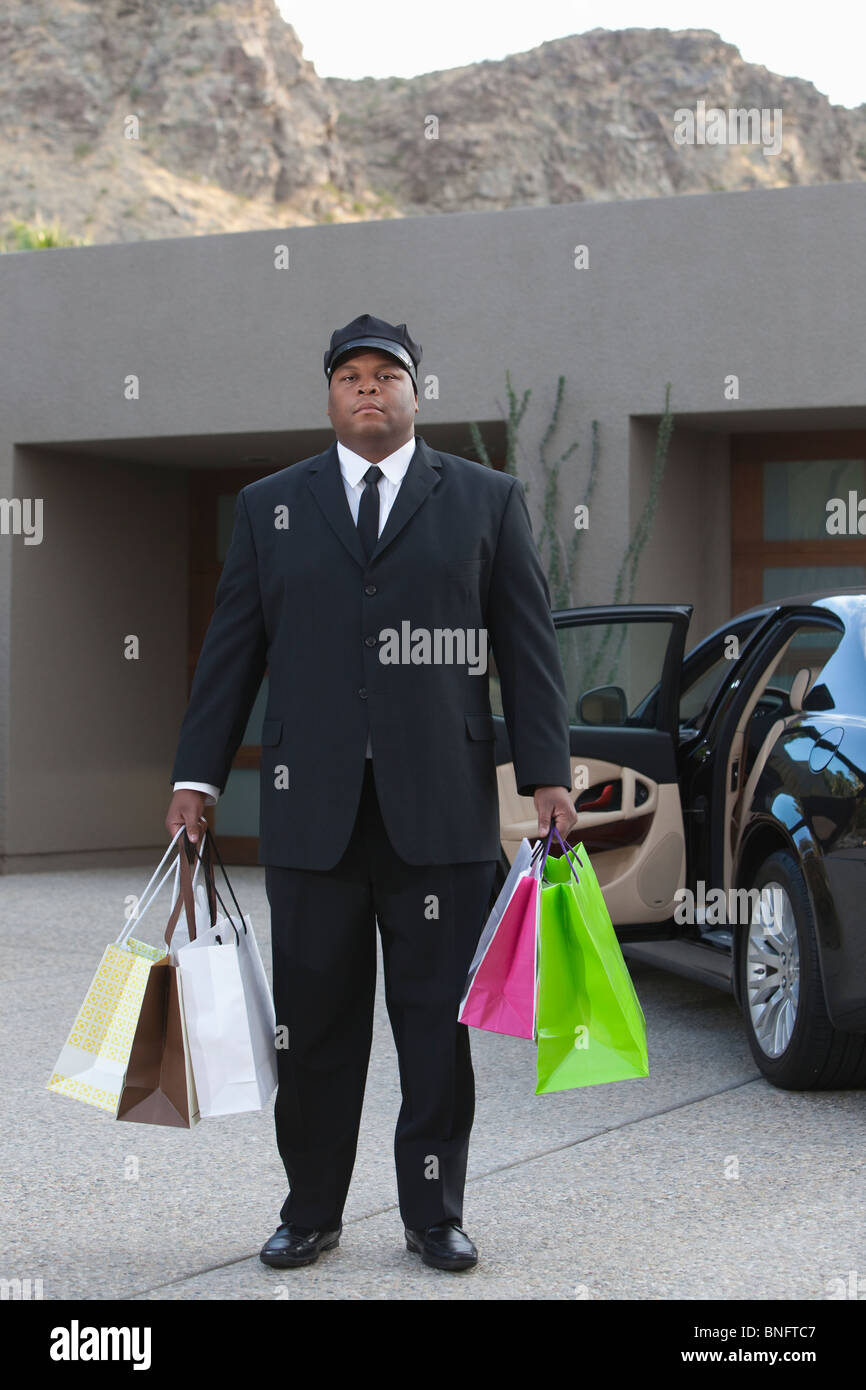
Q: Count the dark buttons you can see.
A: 3